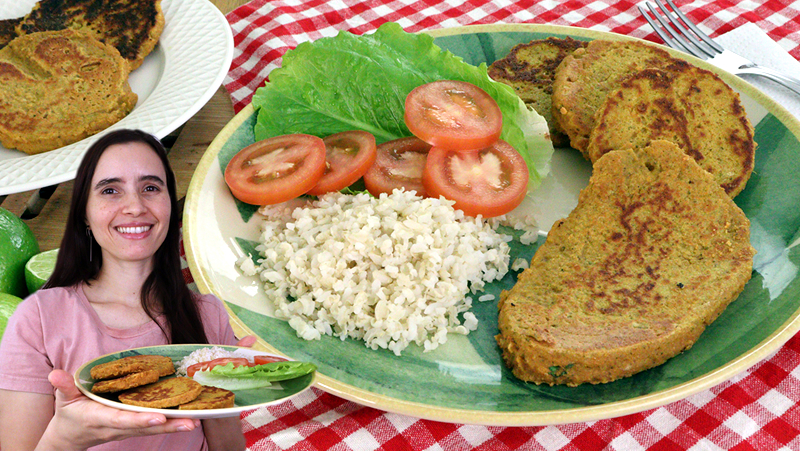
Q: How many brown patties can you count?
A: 11